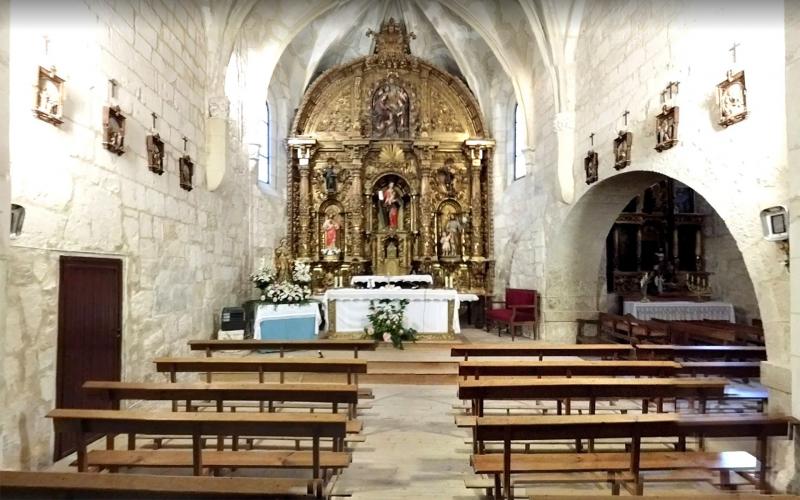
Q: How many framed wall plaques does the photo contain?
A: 8